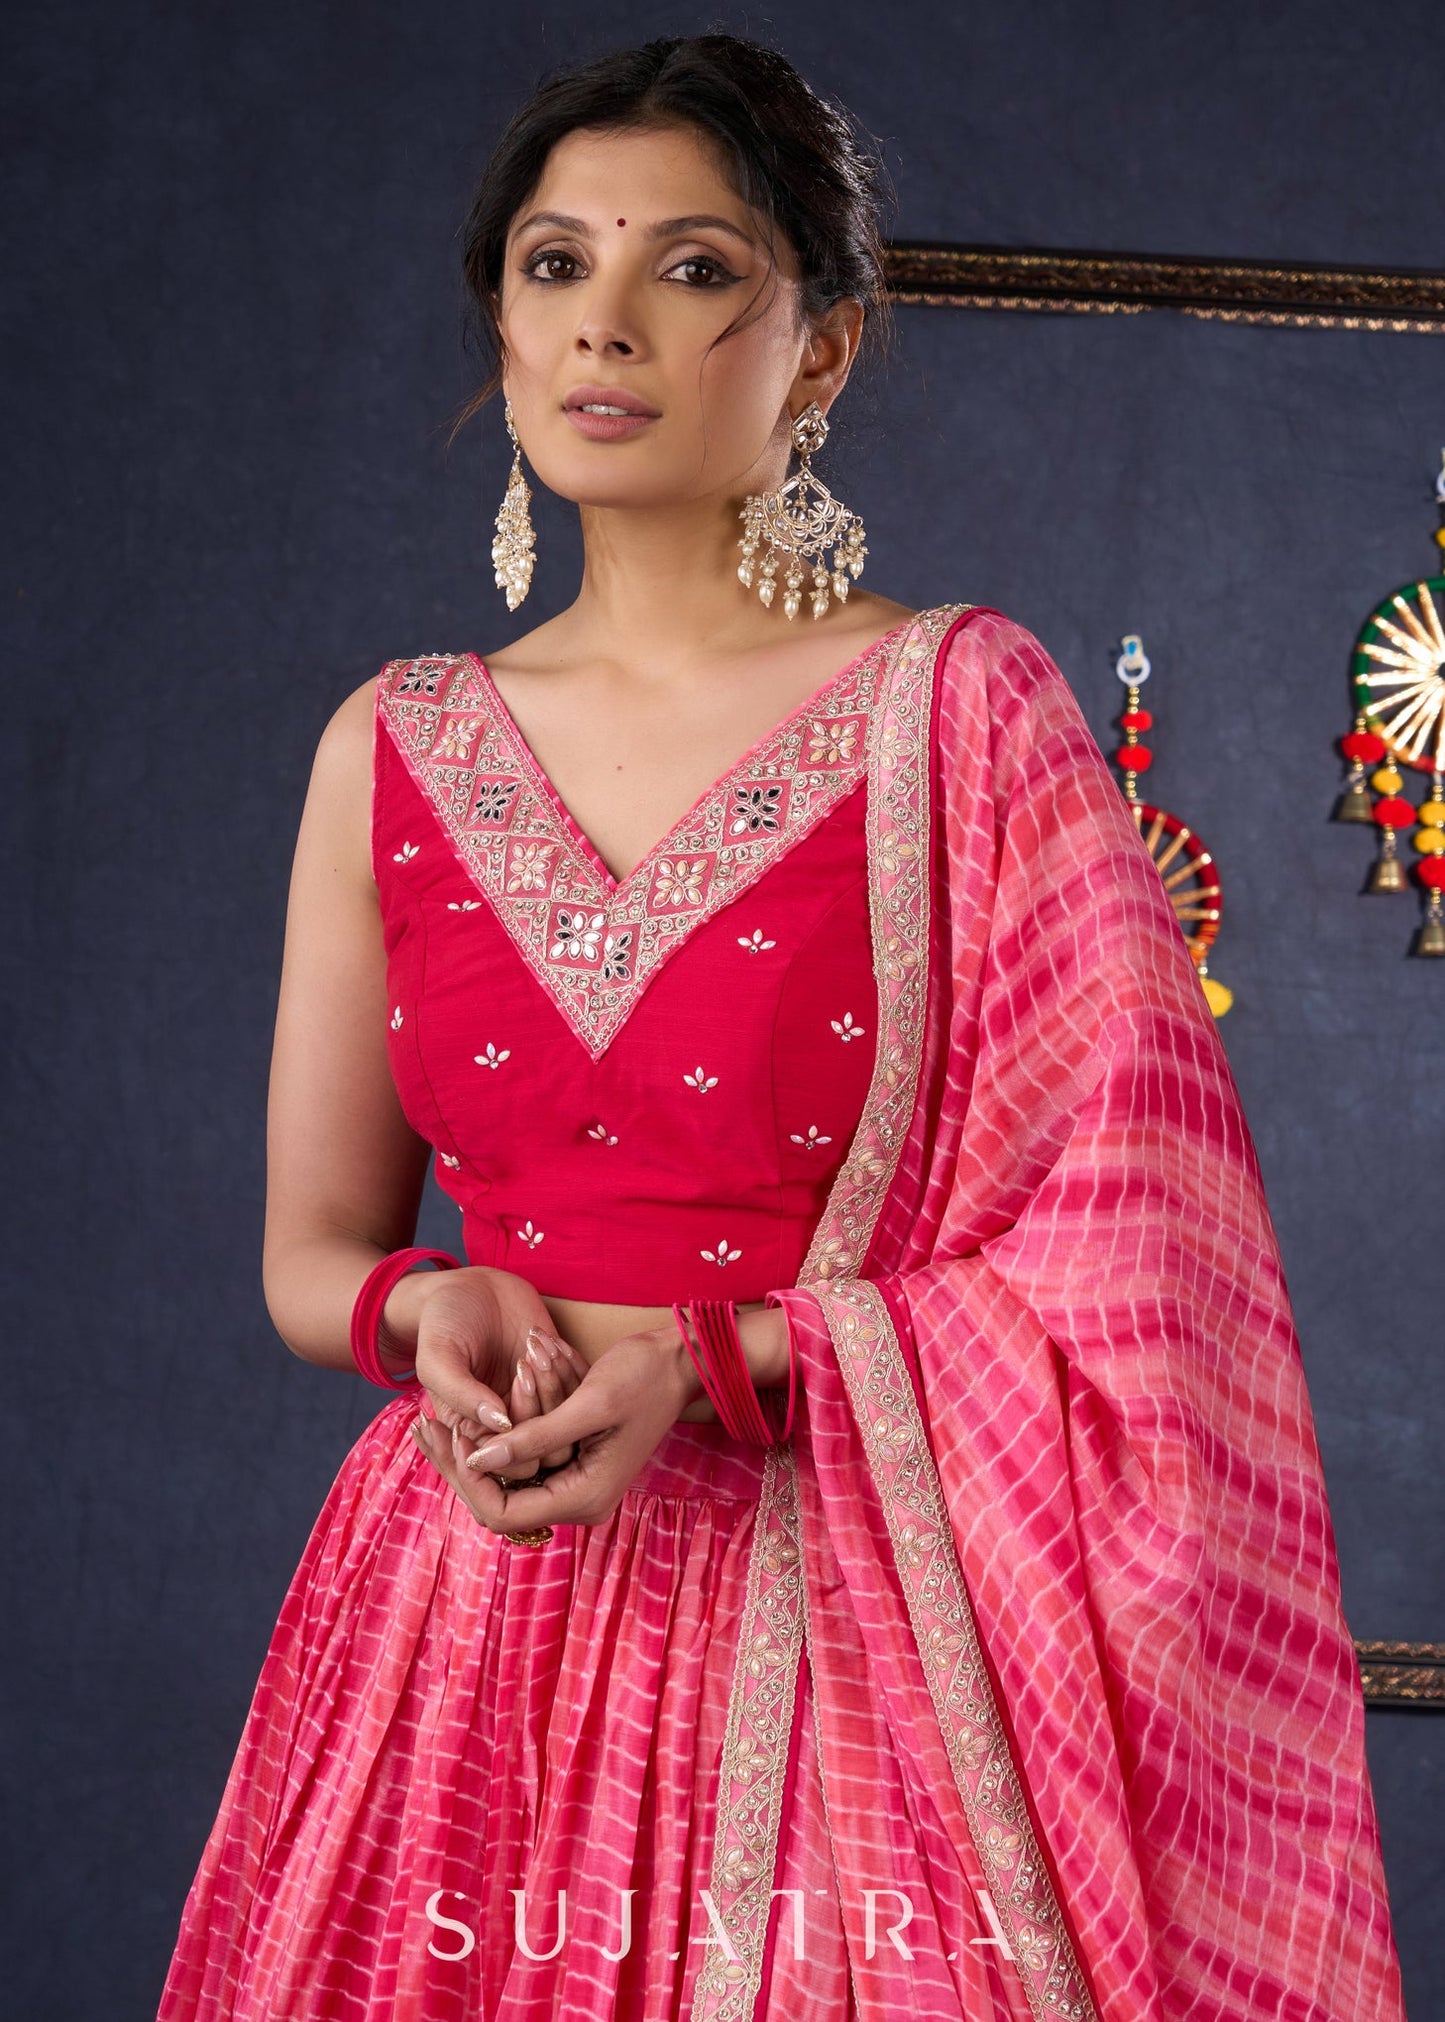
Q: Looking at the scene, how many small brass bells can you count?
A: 3